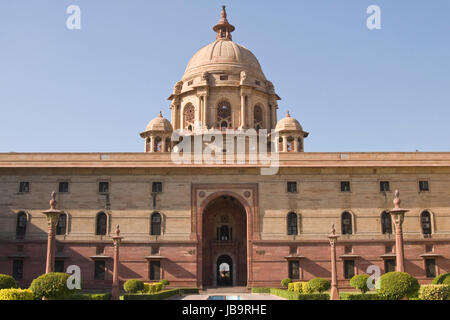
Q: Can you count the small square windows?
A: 8